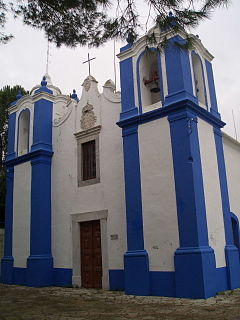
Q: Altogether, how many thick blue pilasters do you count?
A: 5